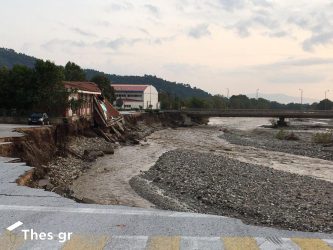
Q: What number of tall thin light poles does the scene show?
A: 4